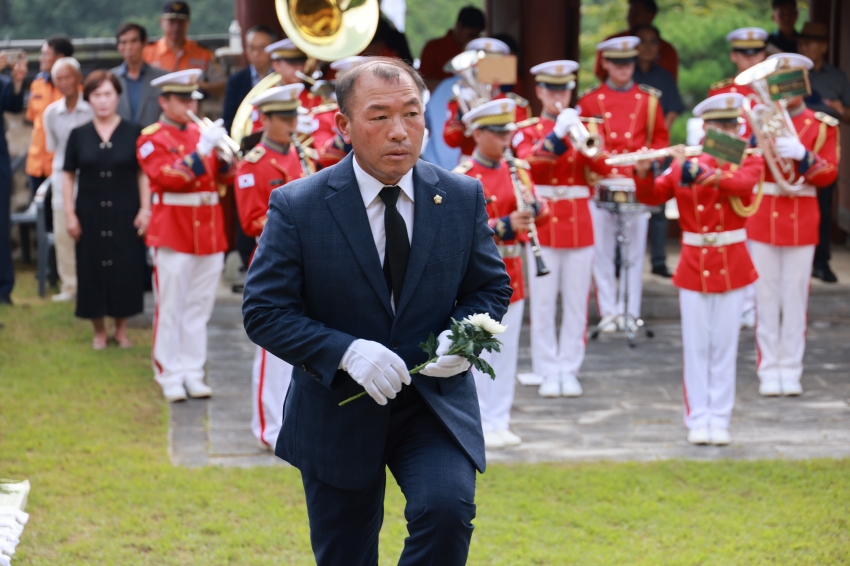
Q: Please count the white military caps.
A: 11